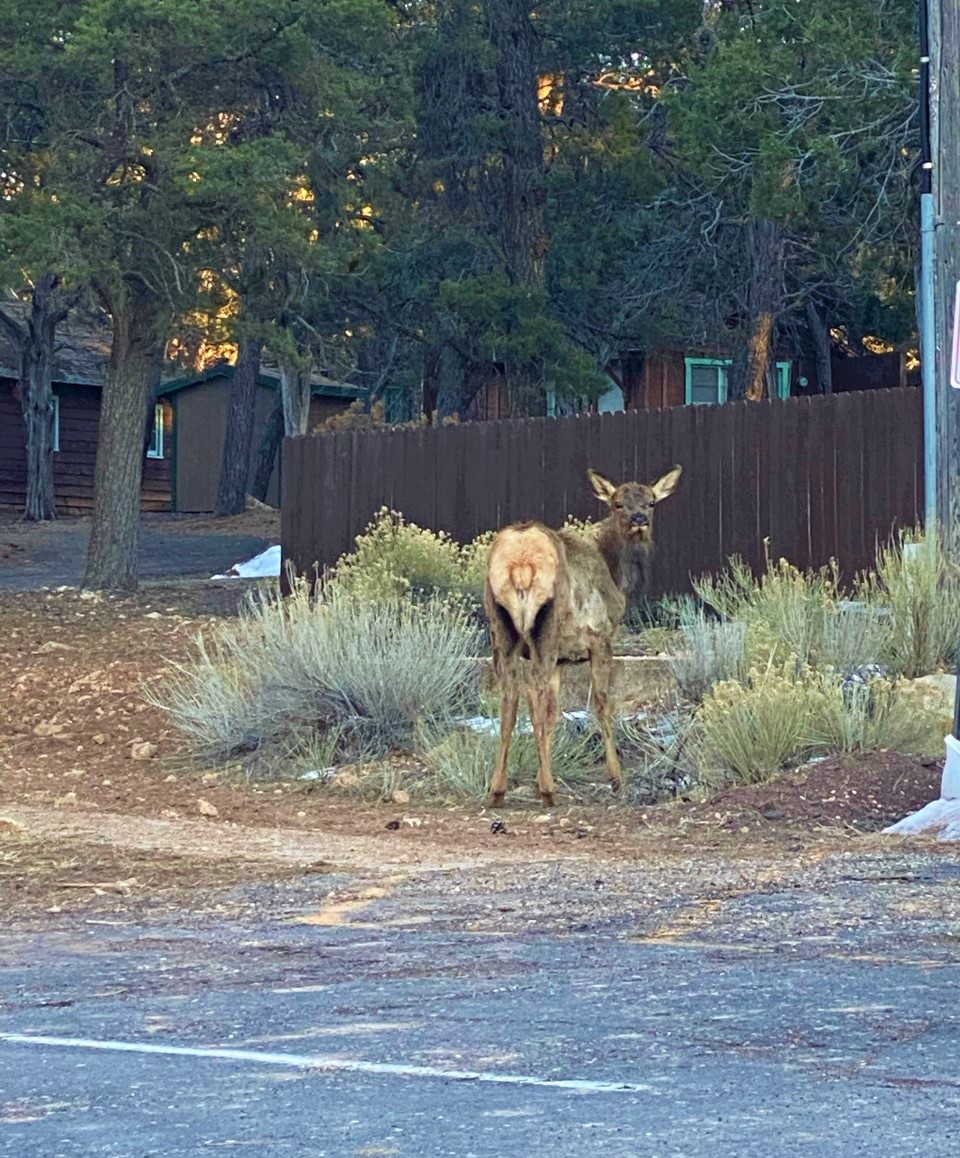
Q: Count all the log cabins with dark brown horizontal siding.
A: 1